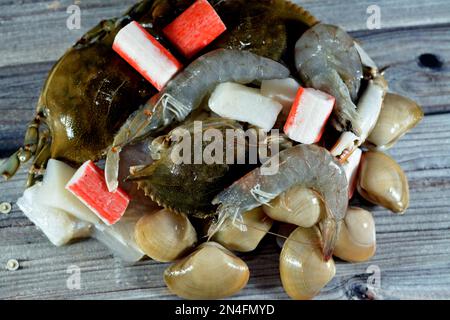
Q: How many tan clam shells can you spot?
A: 8